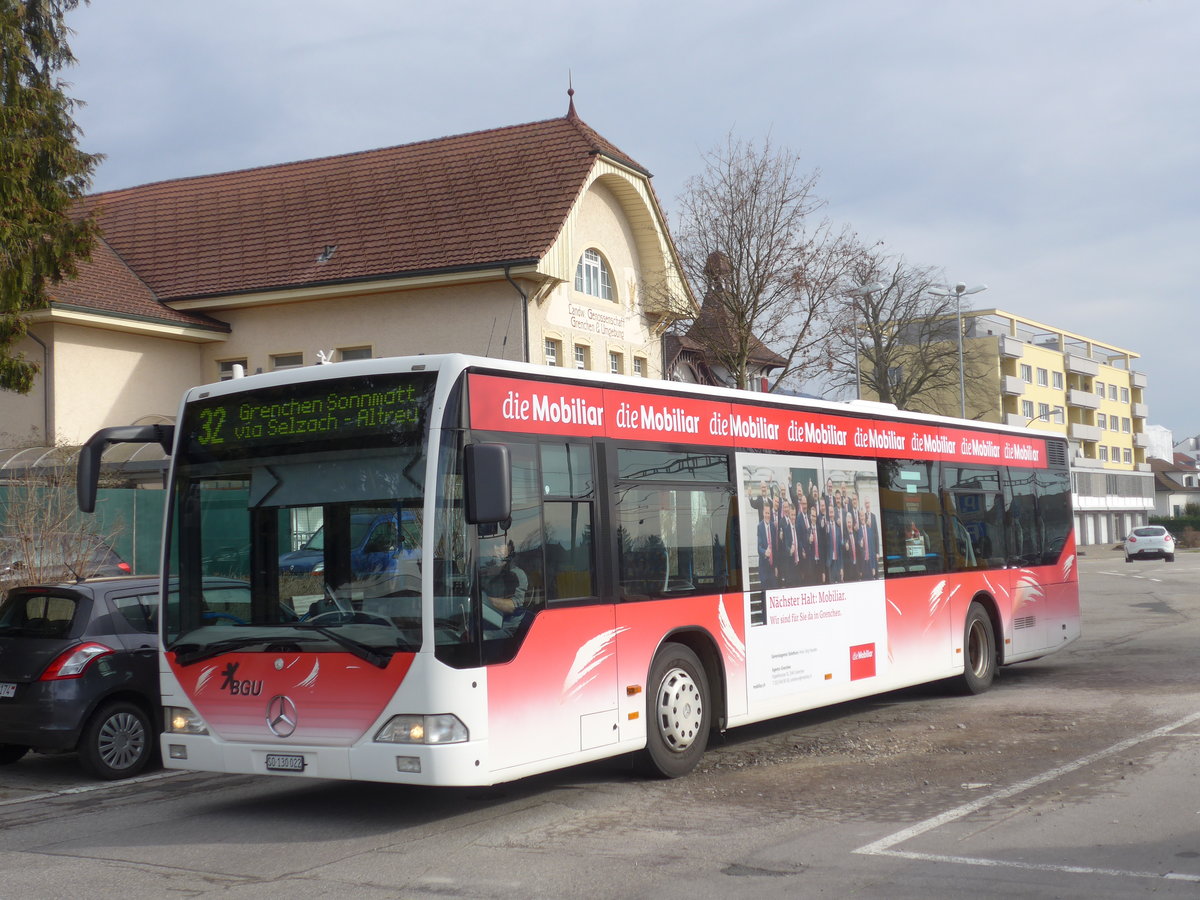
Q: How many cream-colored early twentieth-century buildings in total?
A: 1